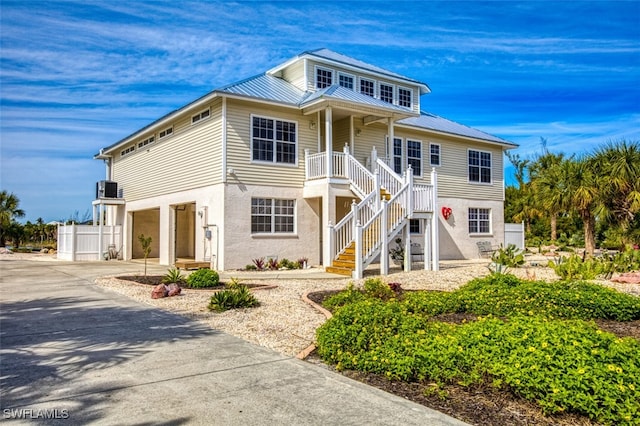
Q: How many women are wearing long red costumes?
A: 0